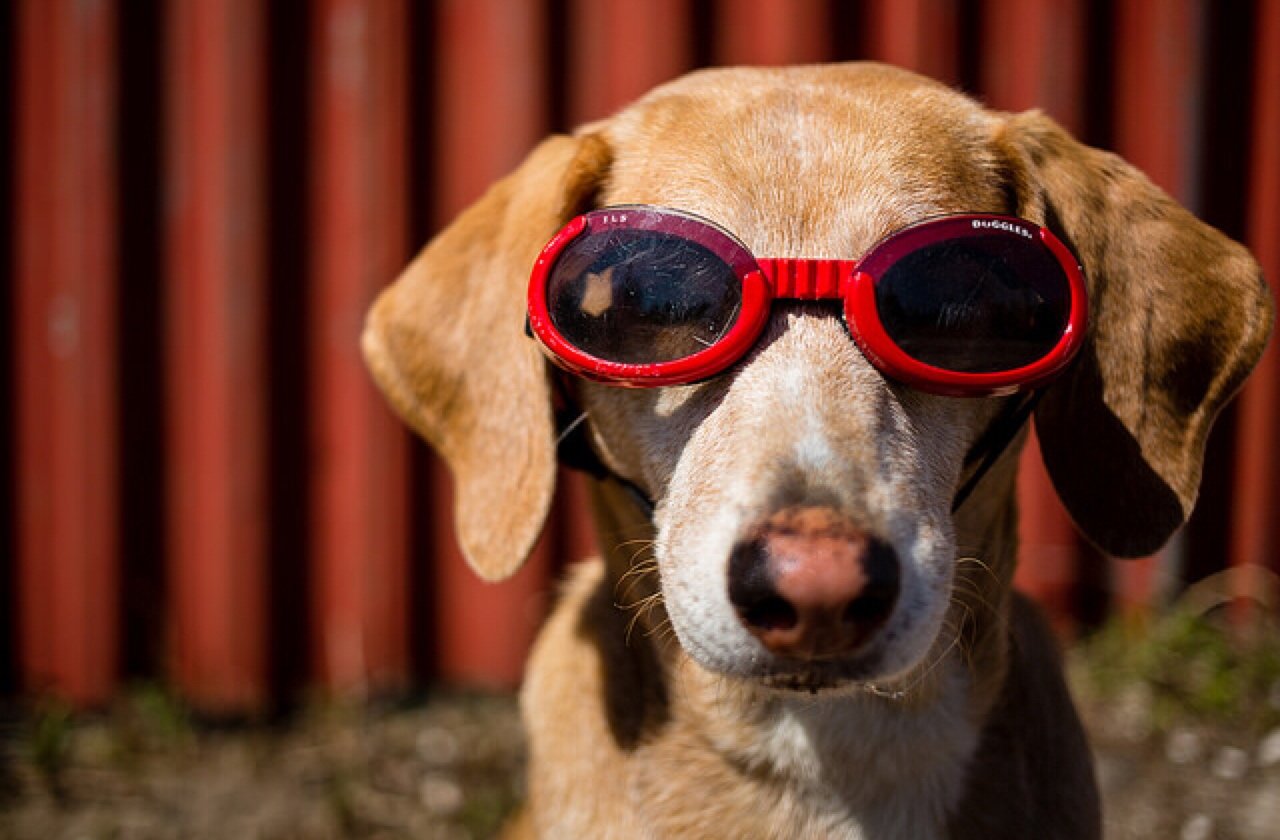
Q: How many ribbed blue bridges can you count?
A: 0